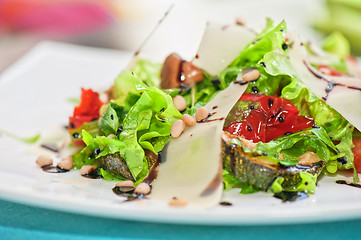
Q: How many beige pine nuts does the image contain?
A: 11